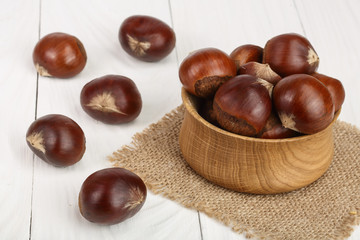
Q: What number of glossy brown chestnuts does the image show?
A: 13